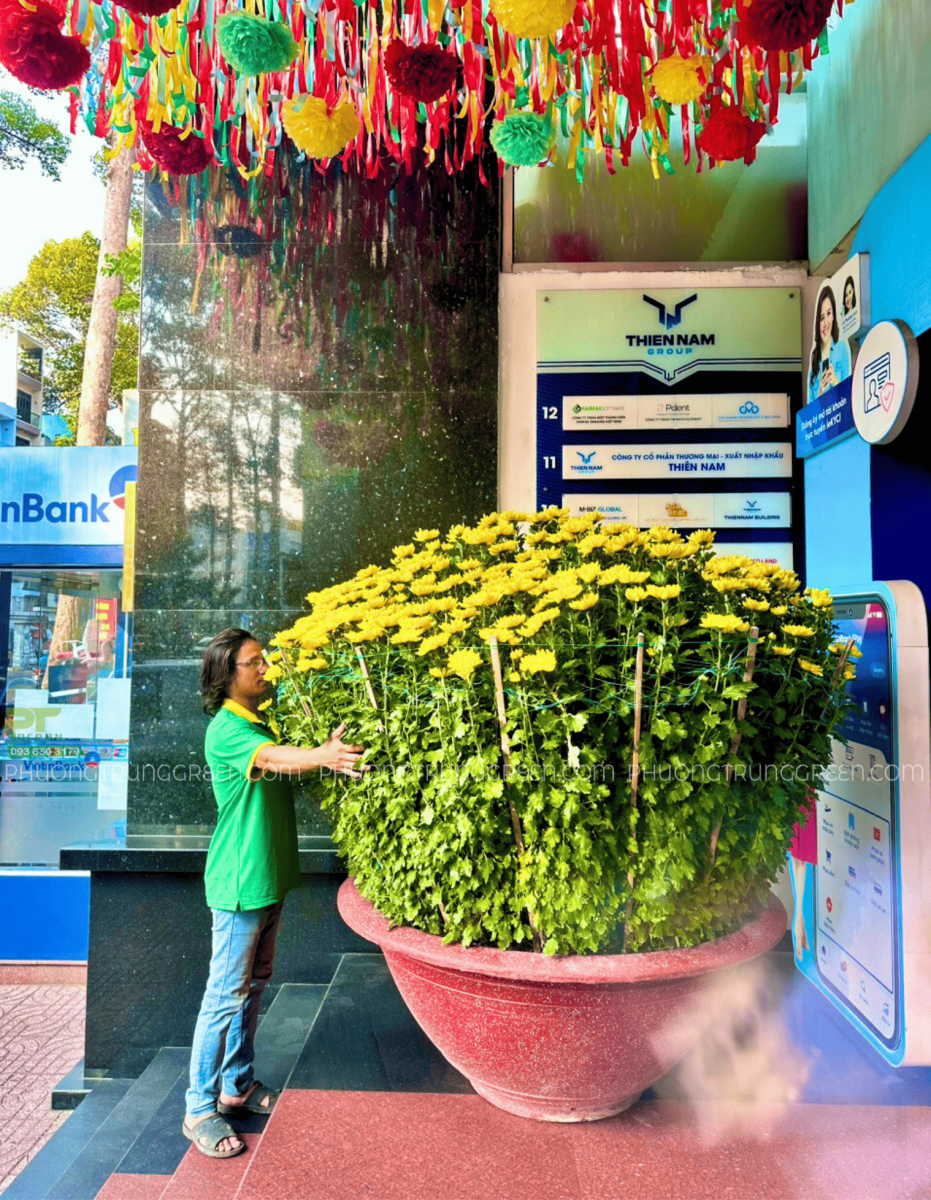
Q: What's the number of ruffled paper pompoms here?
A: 11